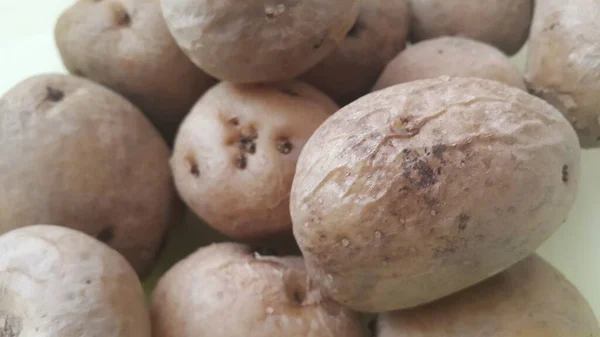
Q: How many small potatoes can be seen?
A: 12